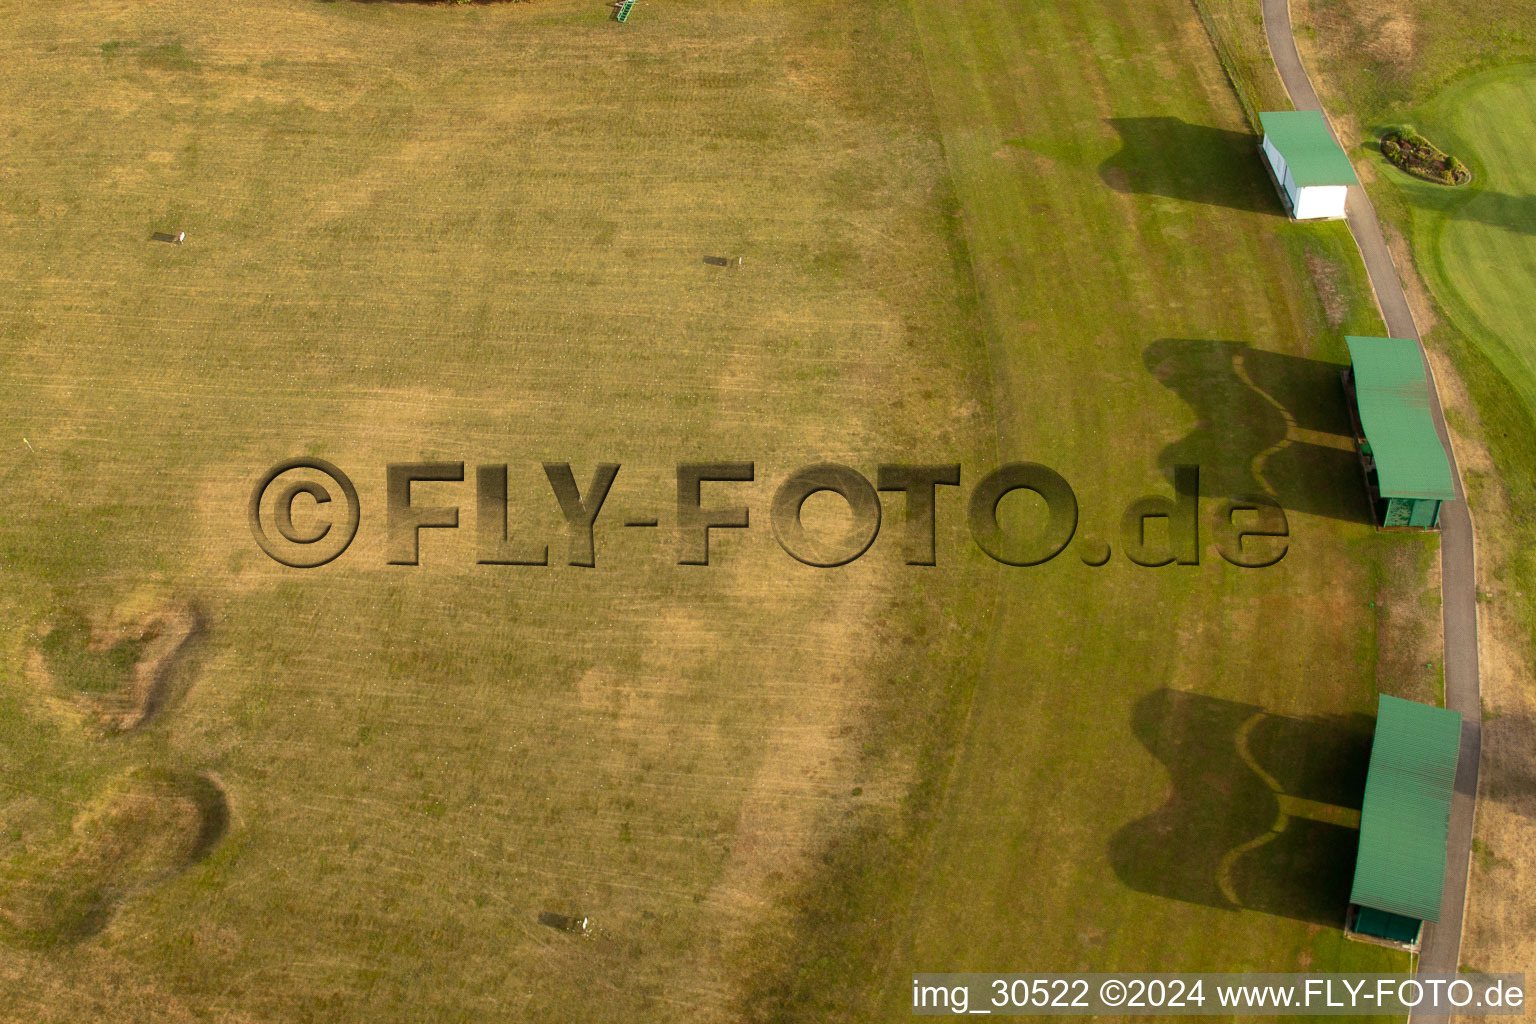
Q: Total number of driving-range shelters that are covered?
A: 3